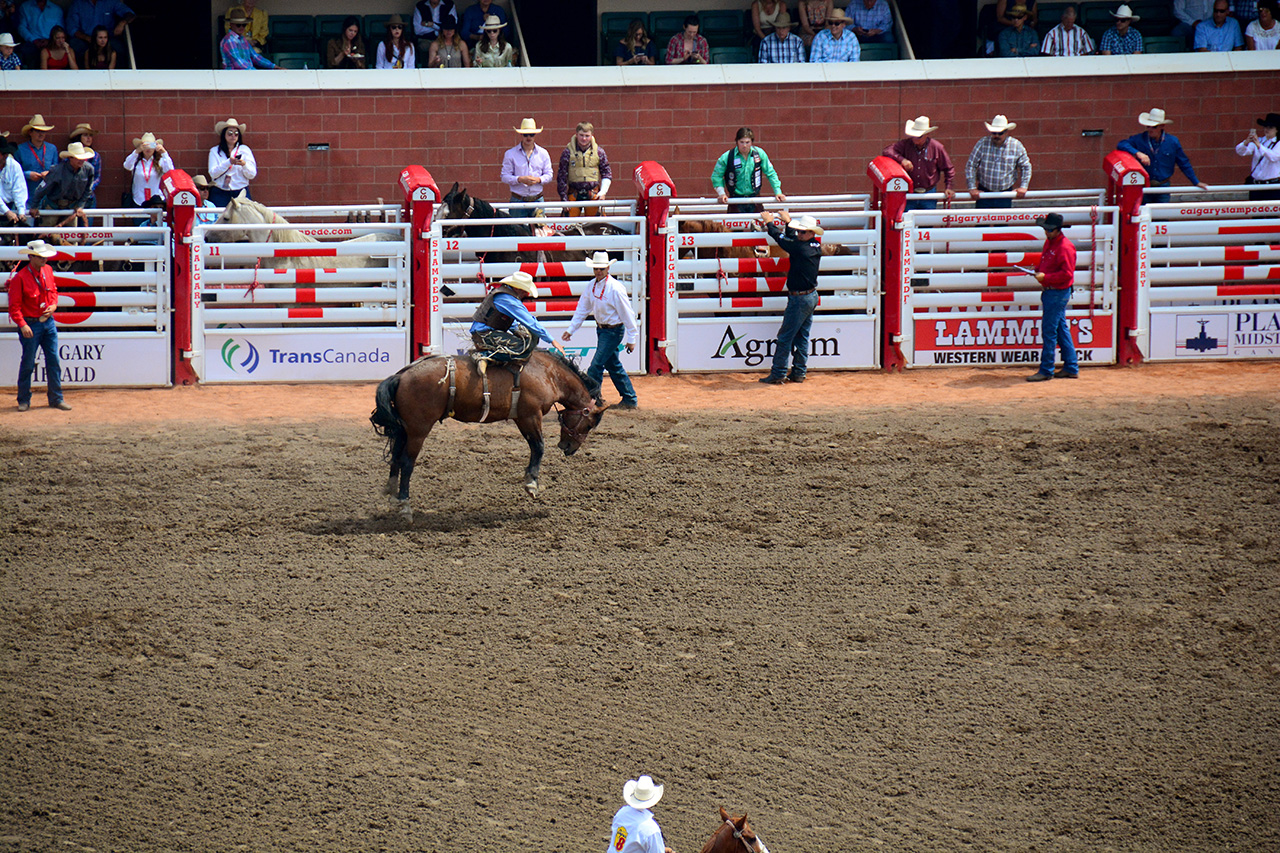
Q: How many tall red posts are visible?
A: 5